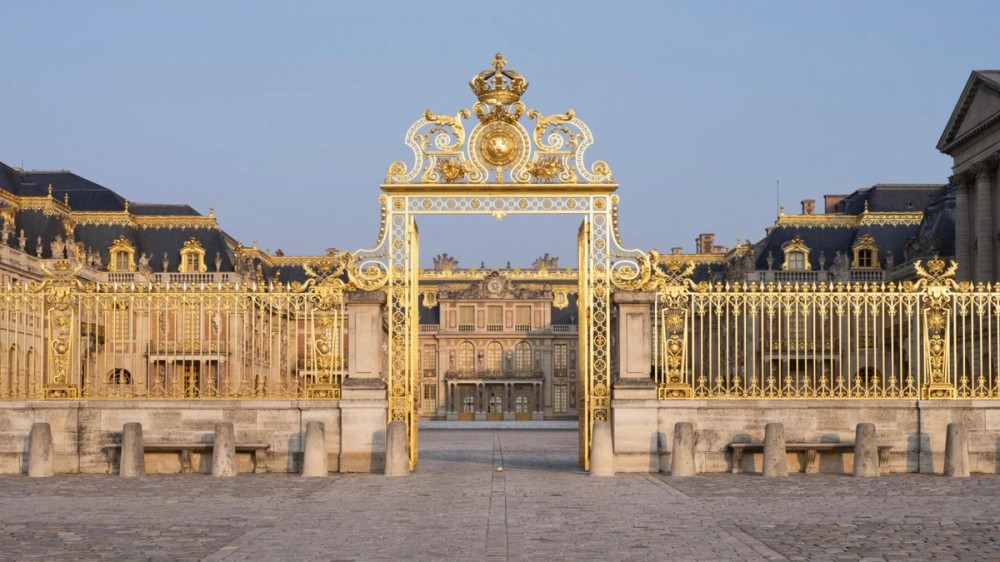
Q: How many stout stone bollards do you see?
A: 10